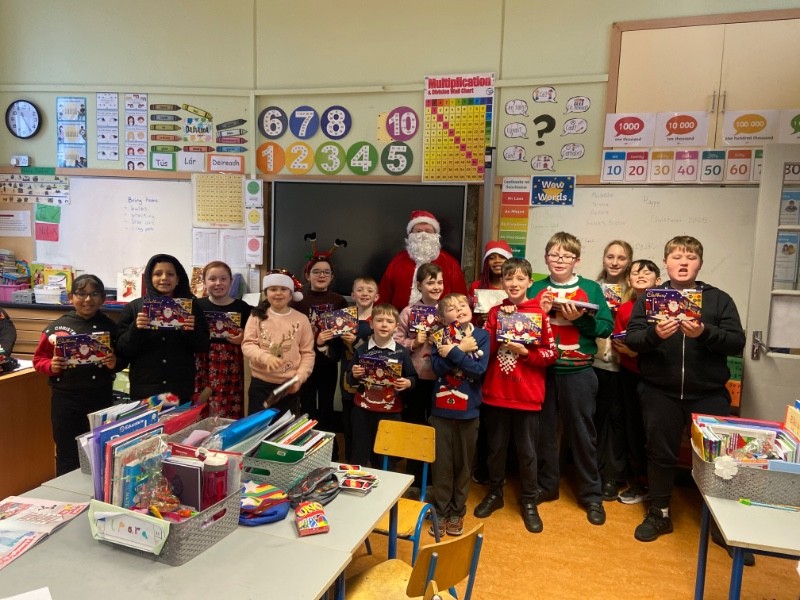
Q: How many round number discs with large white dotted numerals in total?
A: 9